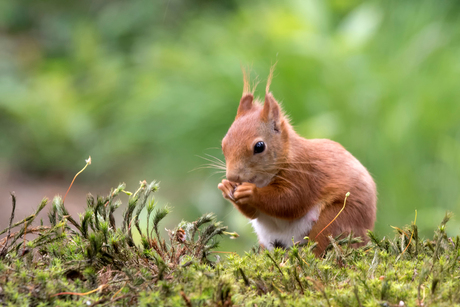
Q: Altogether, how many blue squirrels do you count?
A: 0